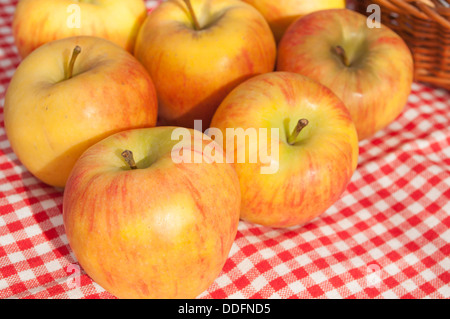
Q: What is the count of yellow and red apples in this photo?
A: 7